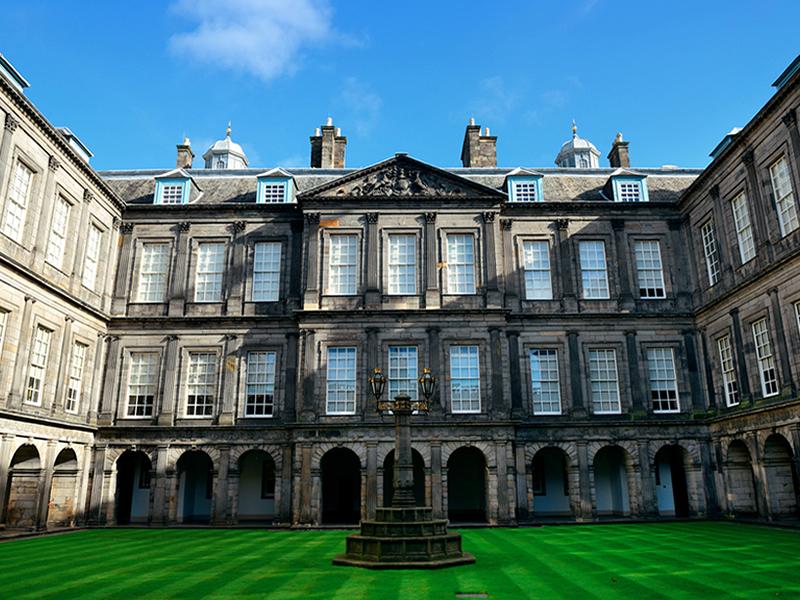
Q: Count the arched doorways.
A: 13